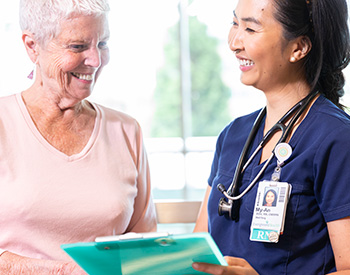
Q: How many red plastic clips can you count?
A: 0